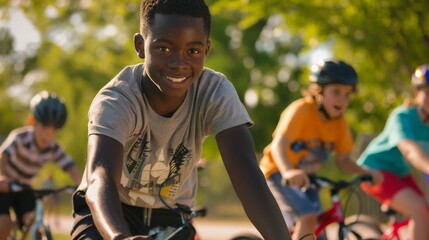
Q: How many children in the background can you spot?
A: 3